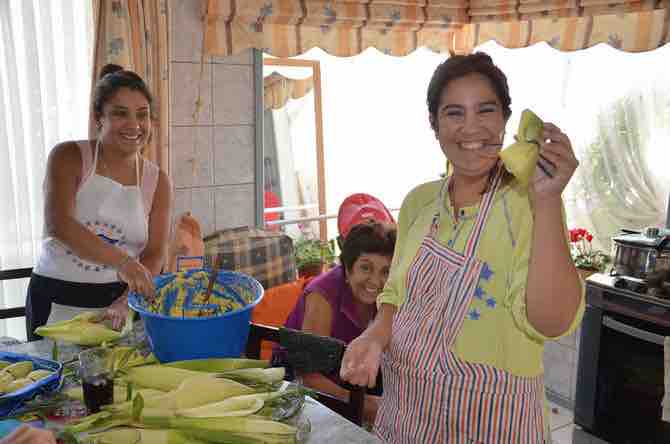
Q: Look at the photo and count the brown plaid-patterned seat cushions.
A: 1